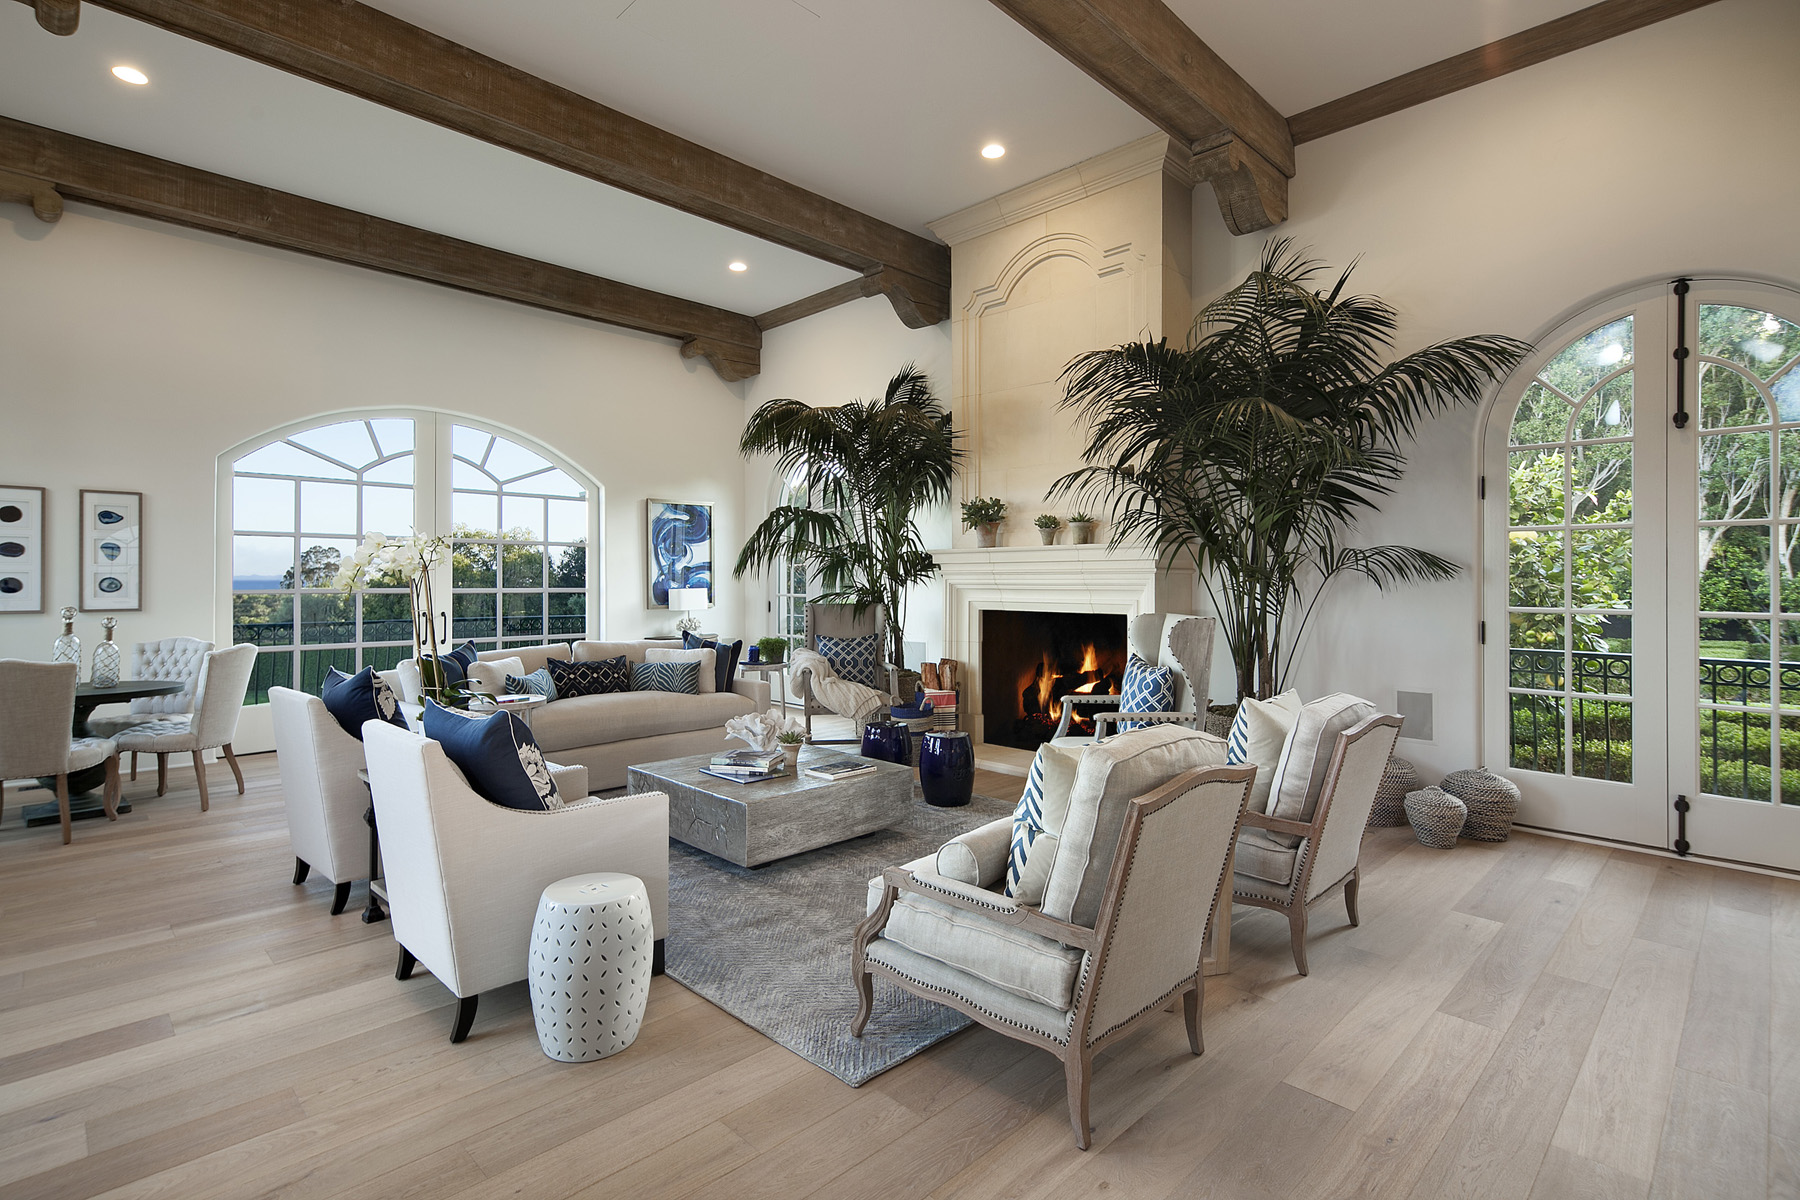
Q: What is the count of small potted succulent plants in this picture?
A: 4